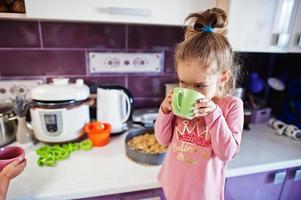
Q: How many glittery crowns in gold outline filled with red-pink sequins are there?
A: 1